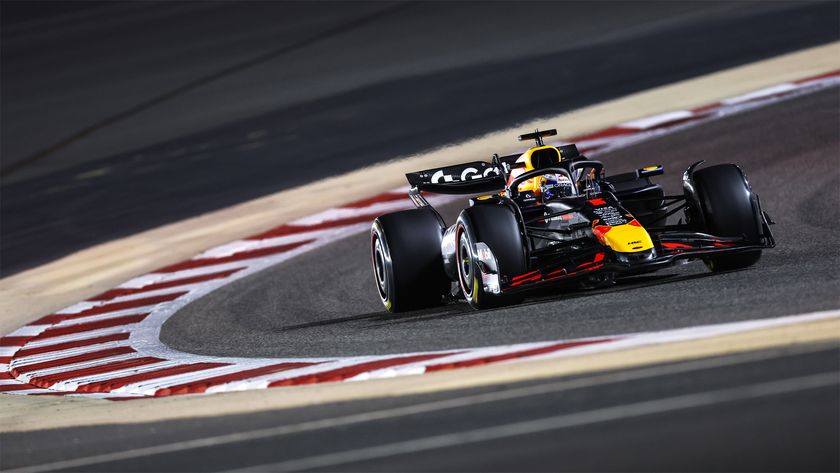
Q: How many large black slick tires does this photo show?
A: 3